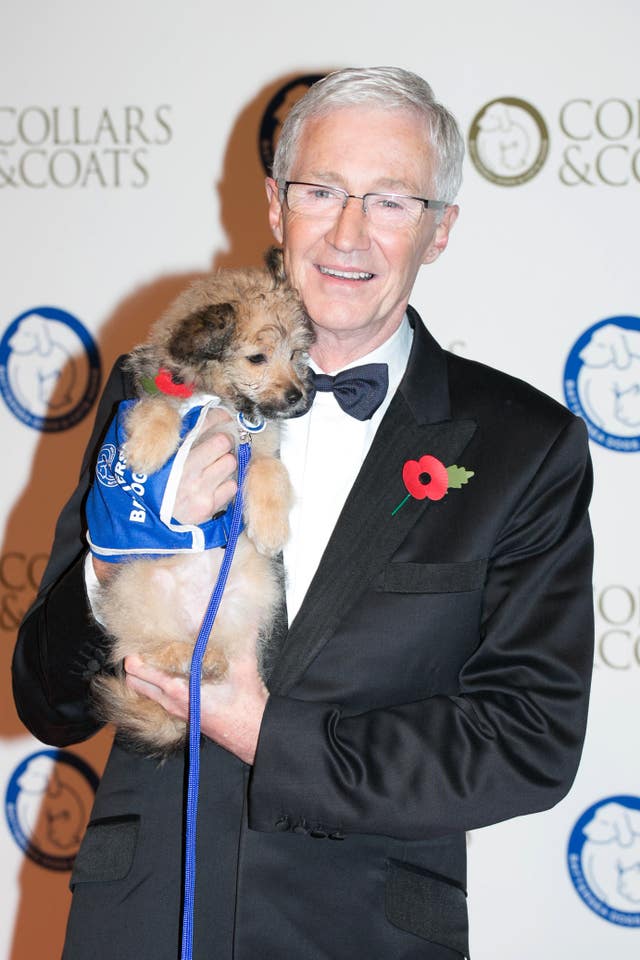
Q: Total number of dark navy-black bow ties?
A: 1